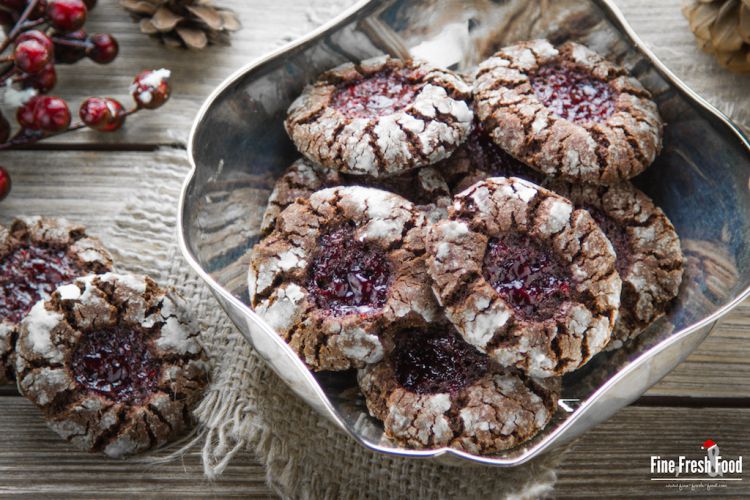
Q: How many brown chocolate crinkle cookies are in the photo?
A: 10